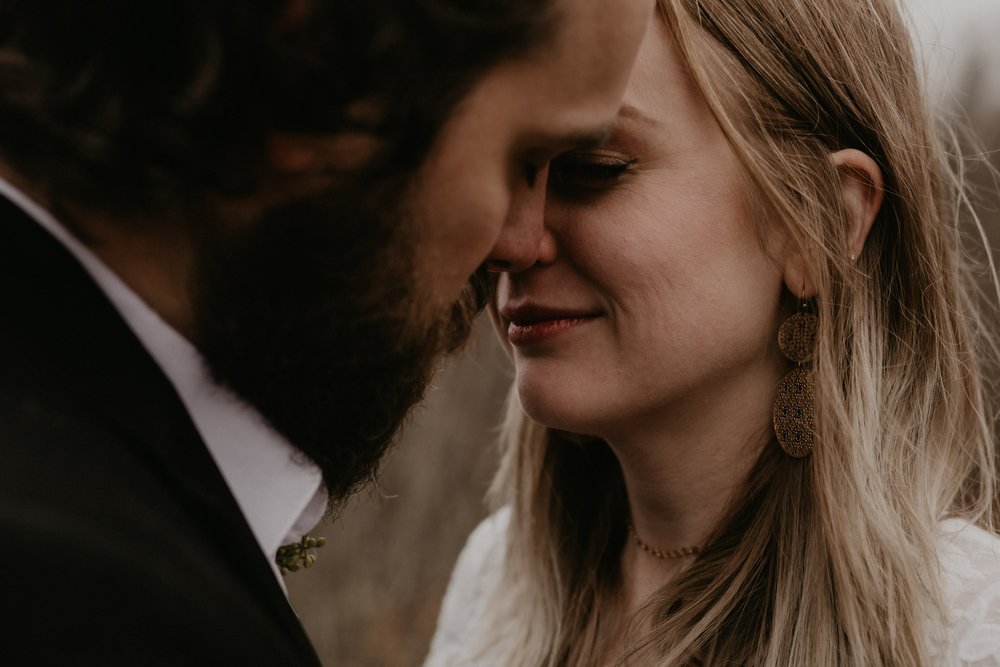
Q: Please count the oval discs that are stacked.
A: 2